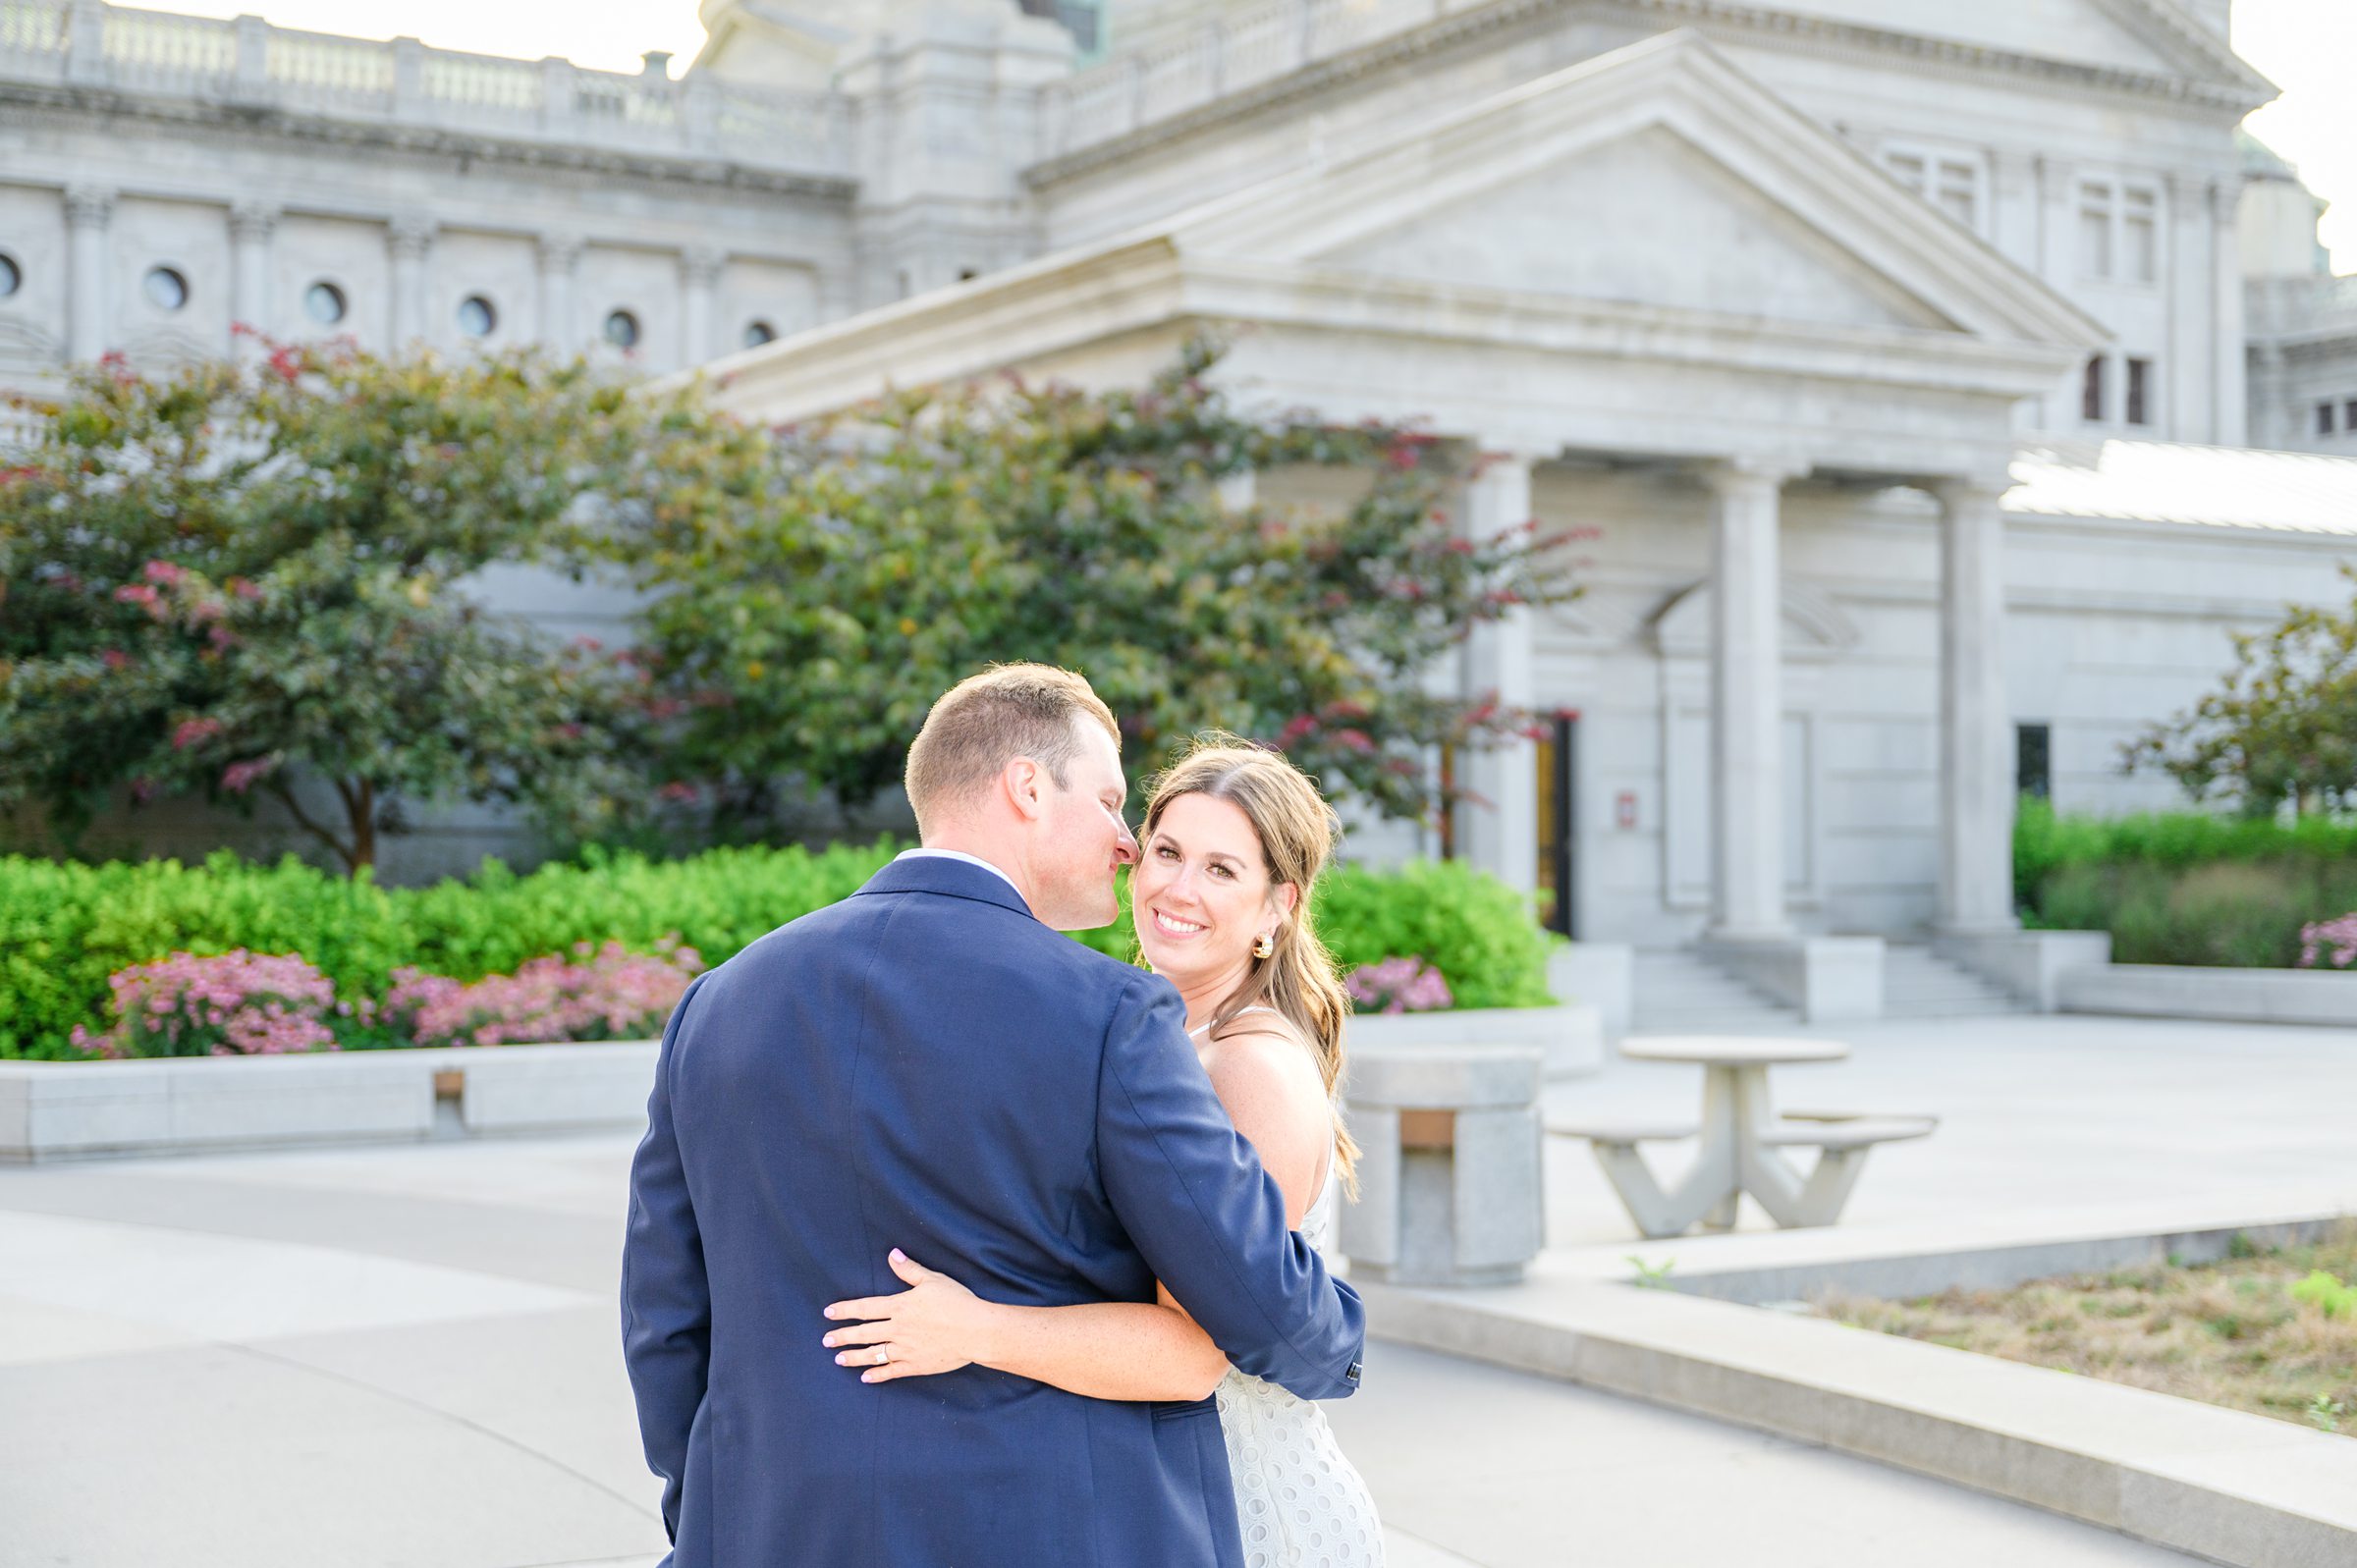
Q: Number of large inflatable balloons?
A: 0